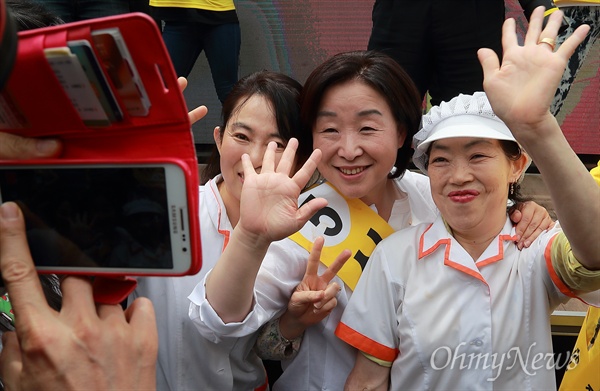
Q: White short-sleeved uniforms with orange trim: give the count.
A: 2